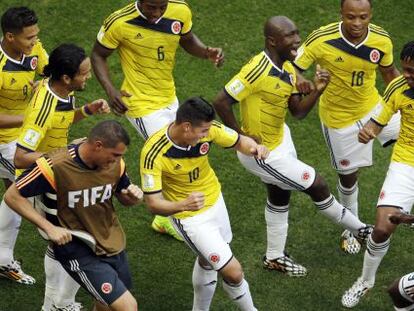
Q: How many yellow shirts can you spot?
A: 7